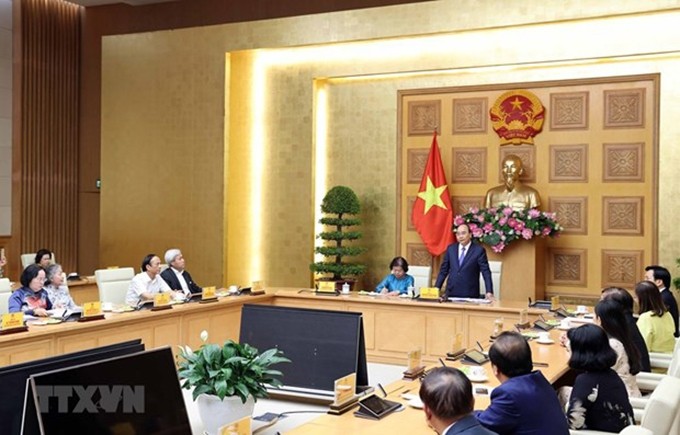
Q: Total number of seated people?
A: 13